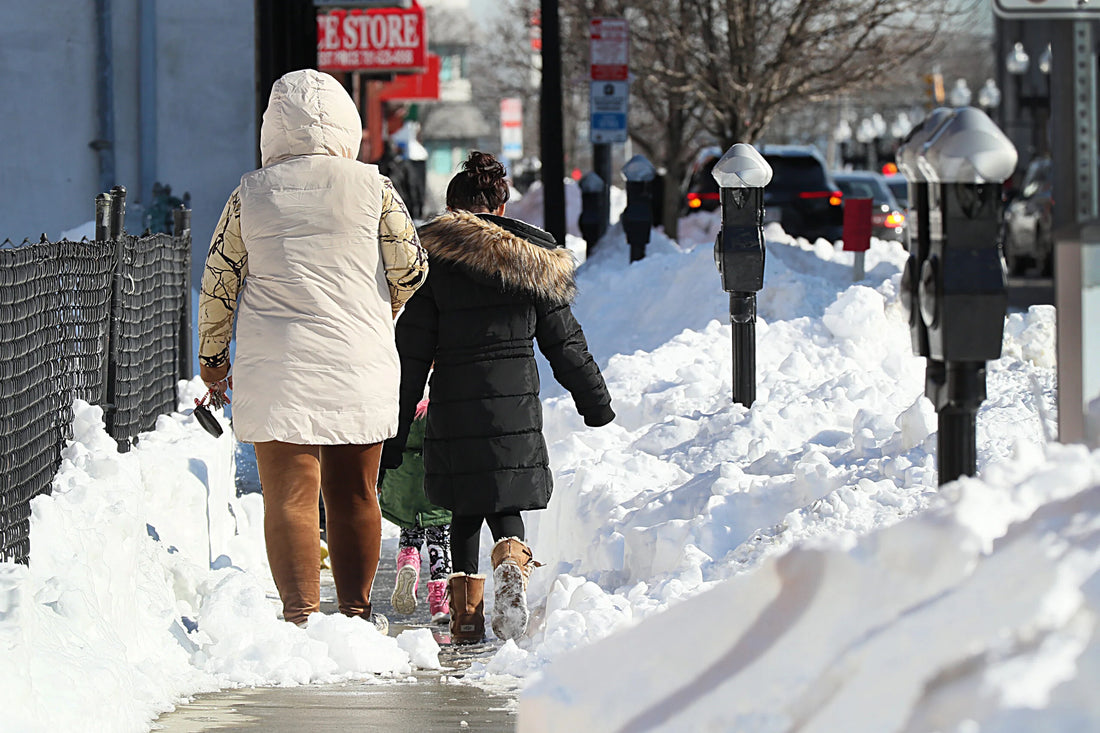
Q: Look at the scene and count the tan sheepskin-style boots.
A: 2